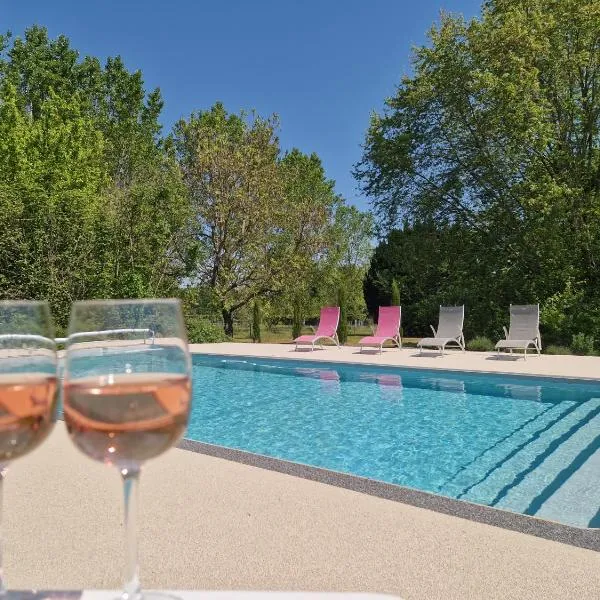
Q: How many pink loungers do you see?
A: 2